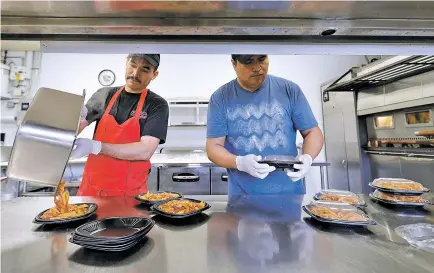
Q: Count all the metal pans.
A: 1